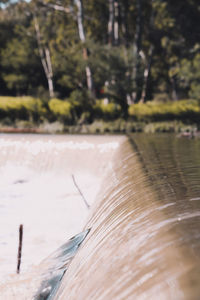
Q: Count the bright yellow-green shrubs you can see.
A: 4